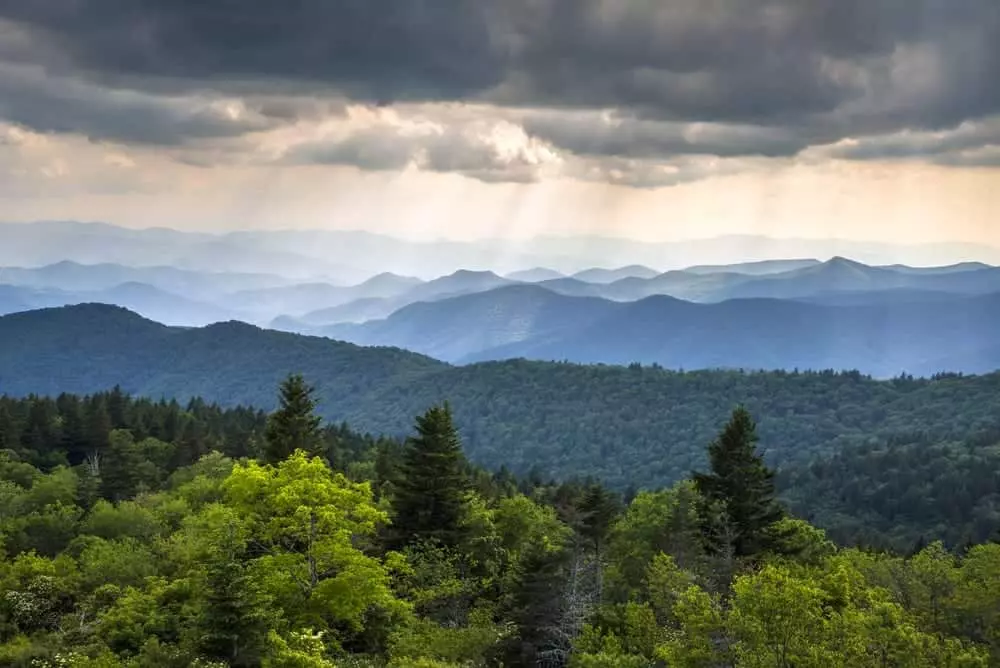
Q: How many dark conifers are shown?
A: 3